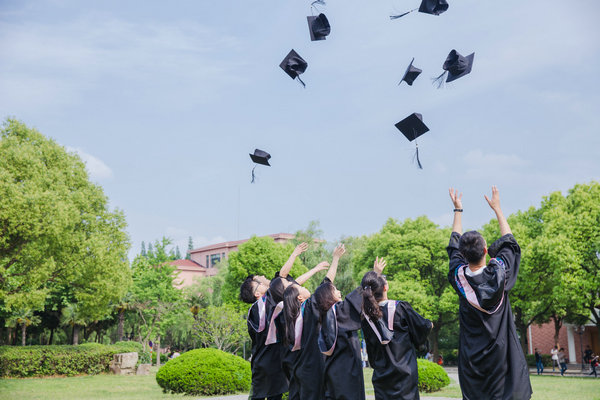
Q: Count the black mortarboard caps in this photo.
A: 7